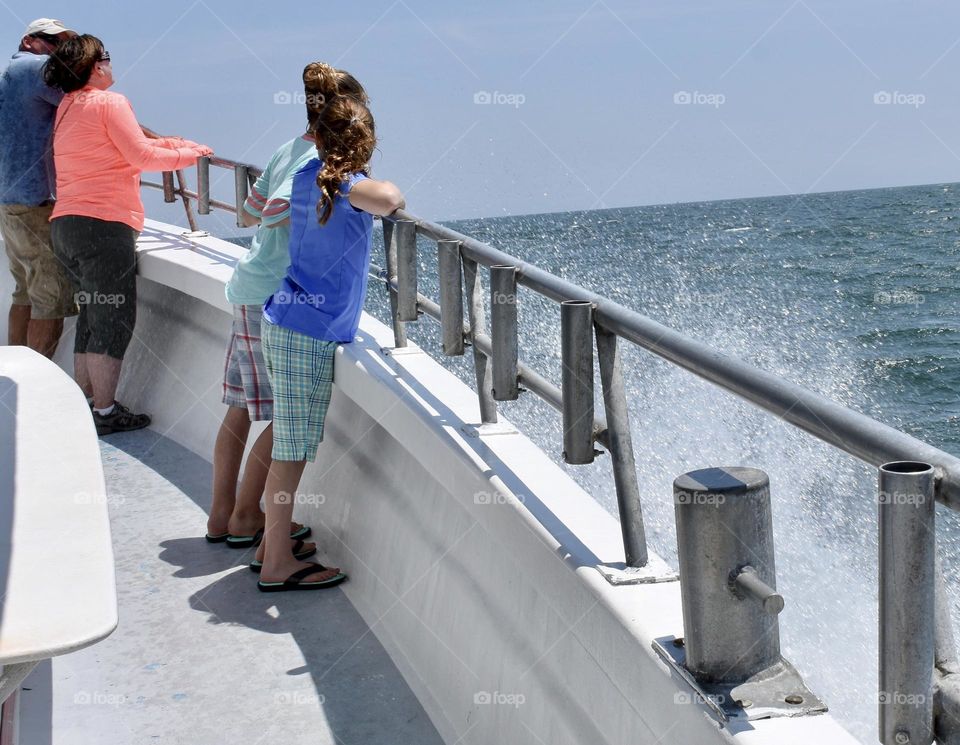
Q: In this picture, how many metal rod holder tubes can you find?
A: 8